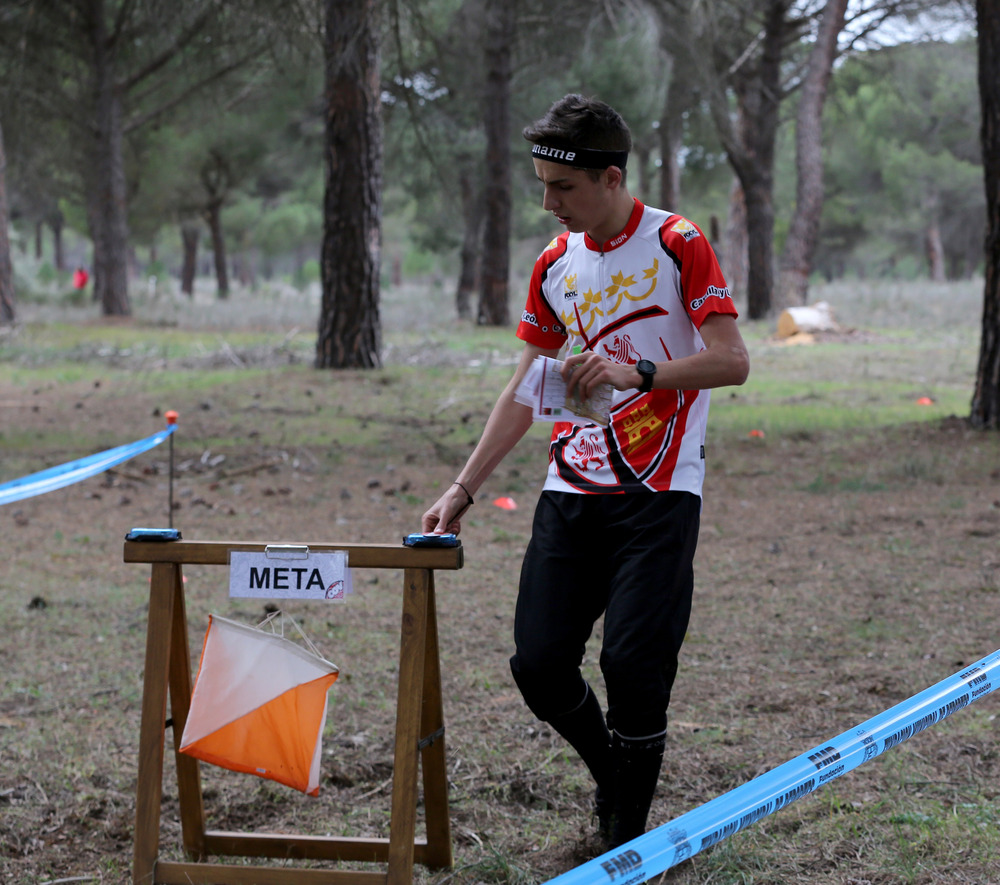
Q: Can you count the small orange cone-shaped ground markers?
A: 3